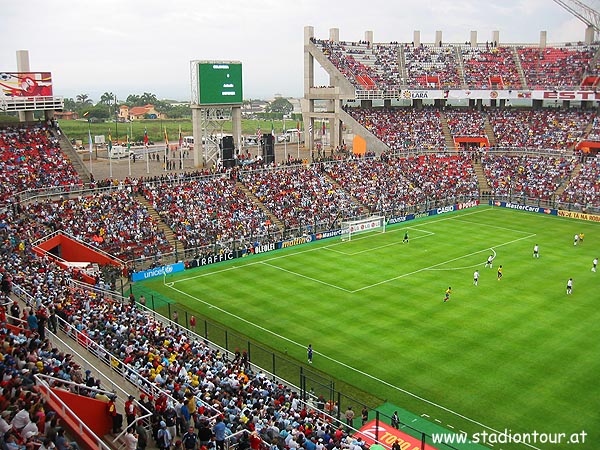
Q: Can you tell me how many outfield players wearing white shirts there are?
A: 6